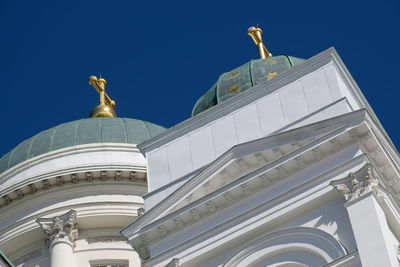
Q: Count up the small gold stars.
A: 4